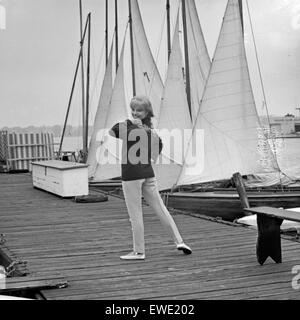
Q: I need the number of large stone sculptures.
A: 0